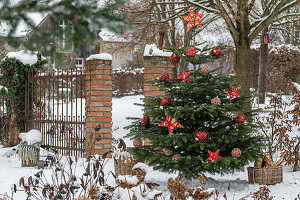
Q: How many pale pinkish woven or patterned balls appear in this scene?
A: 5